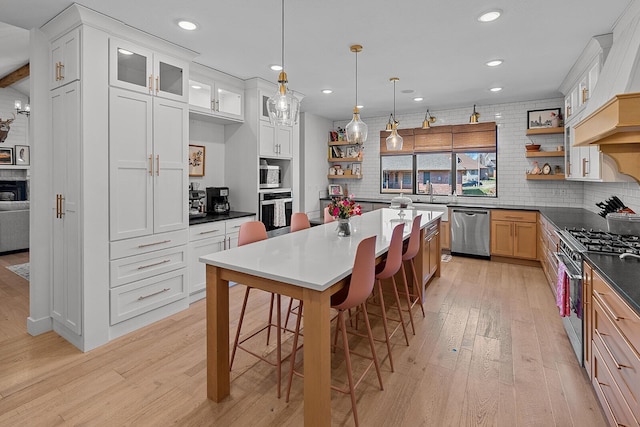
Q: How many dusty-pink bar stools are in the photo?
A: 6